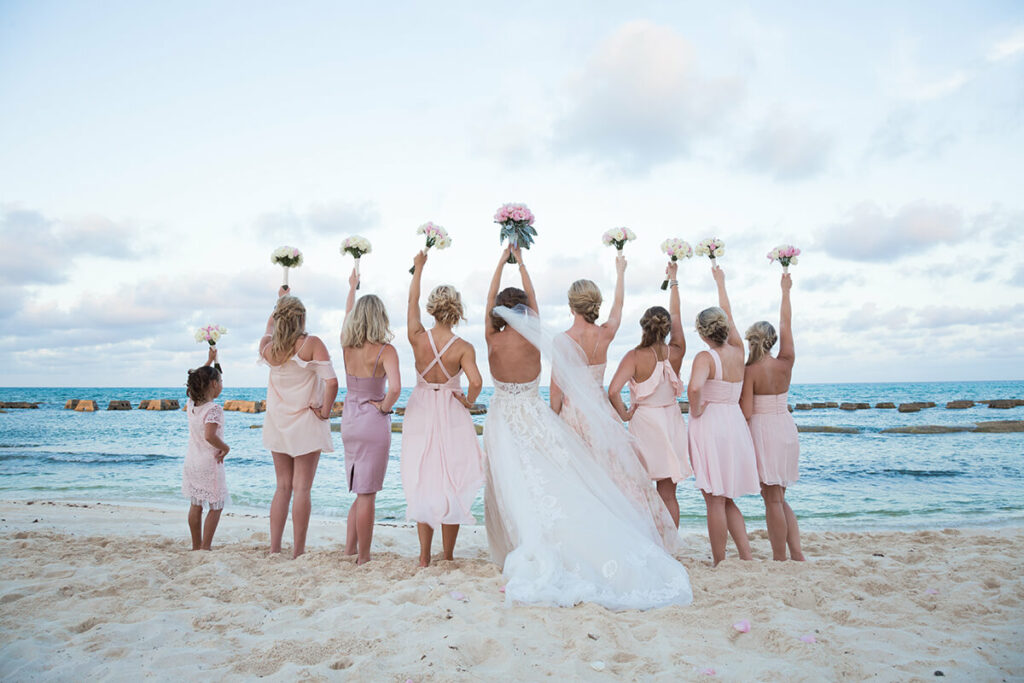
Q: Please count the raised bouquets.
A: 9